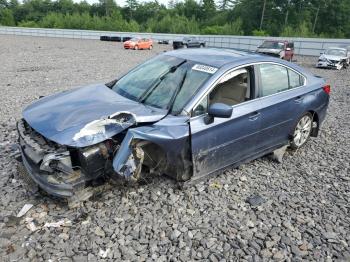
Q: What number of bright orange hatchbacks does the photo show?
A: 1